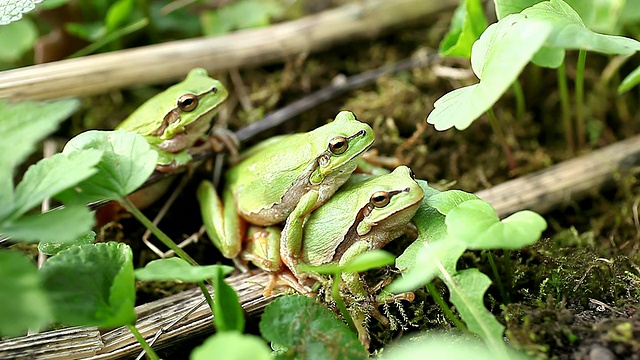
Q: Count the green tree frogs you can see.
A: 3